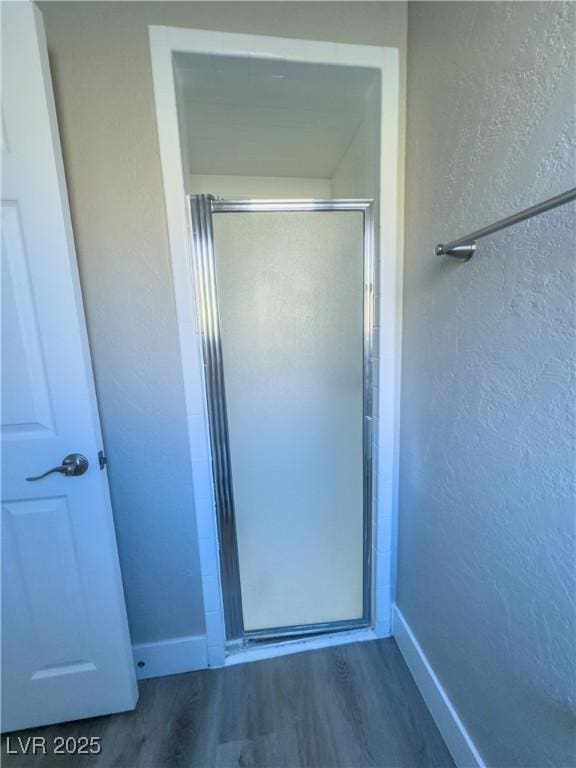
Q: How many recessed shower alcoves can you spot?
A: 1